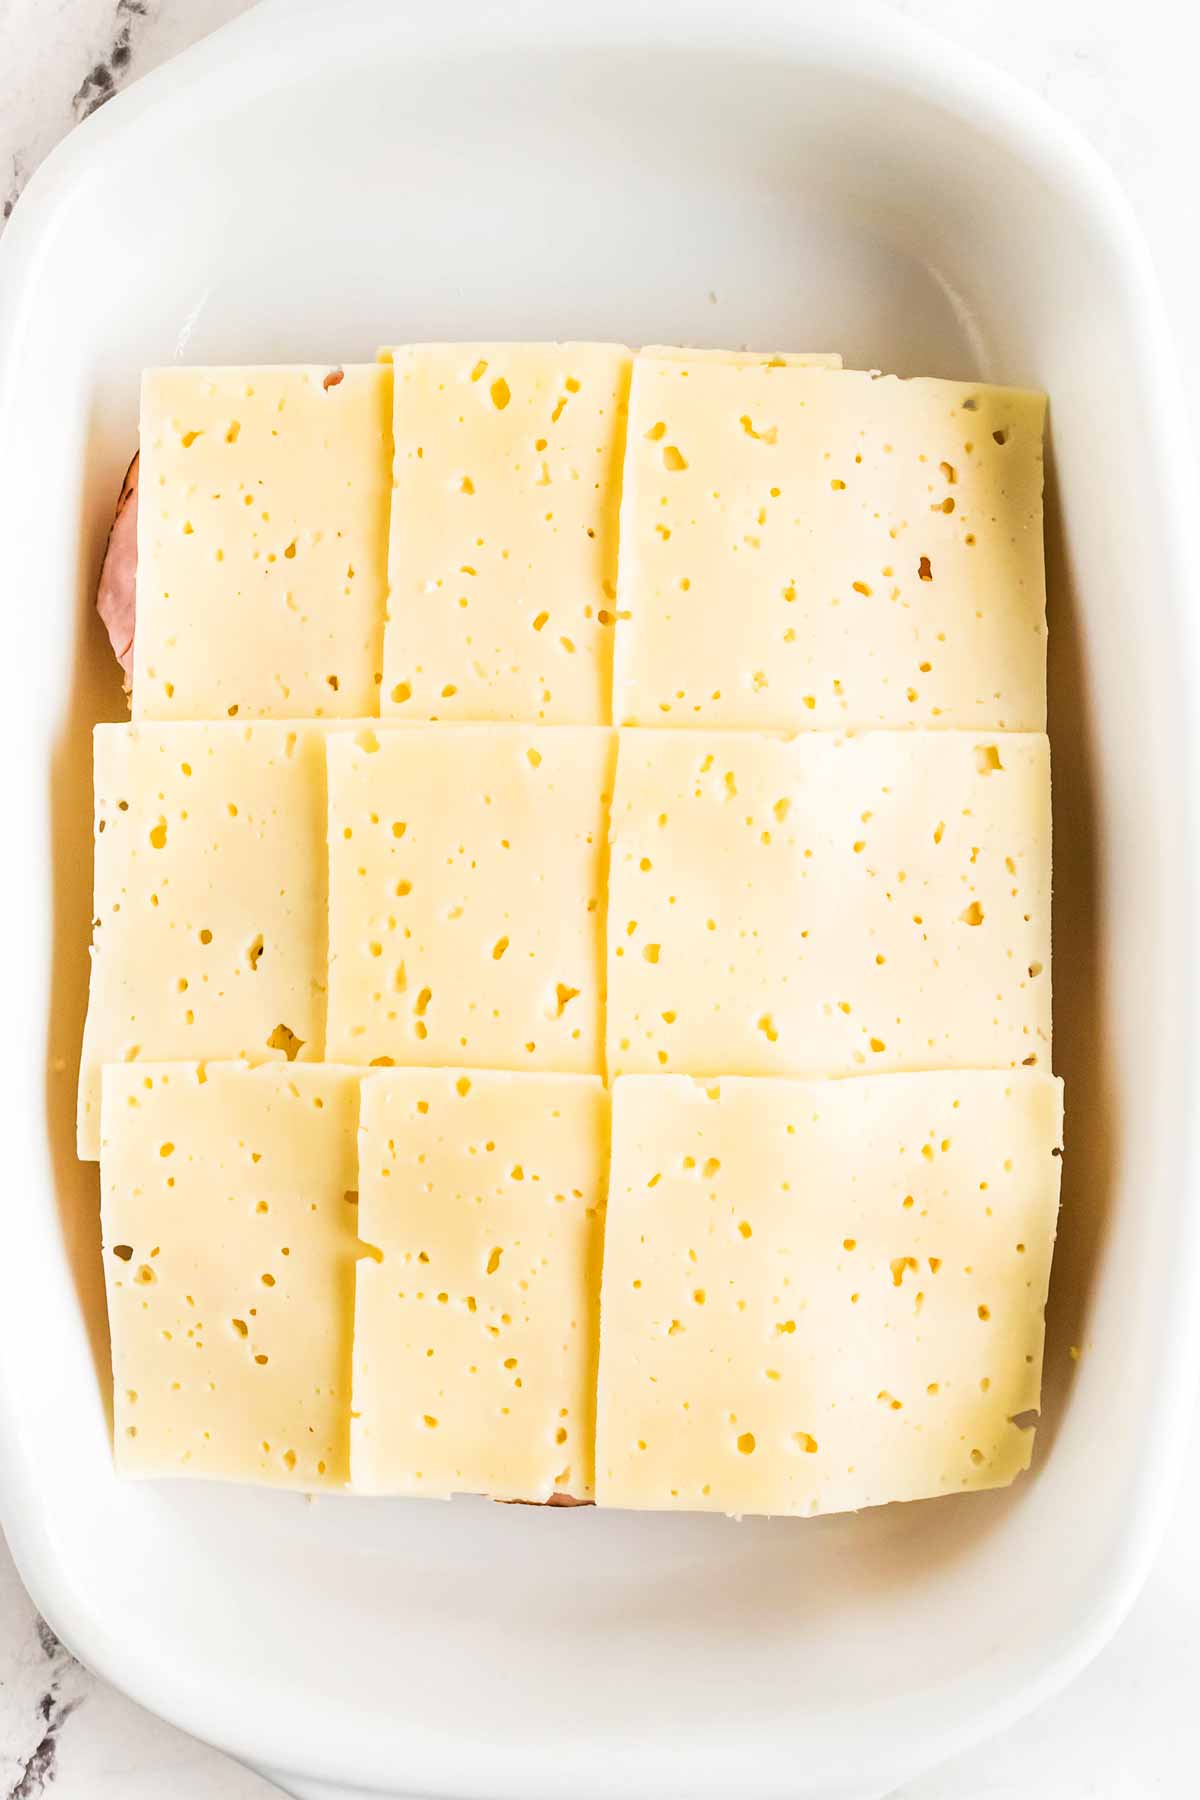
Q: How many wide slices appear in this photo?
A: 3